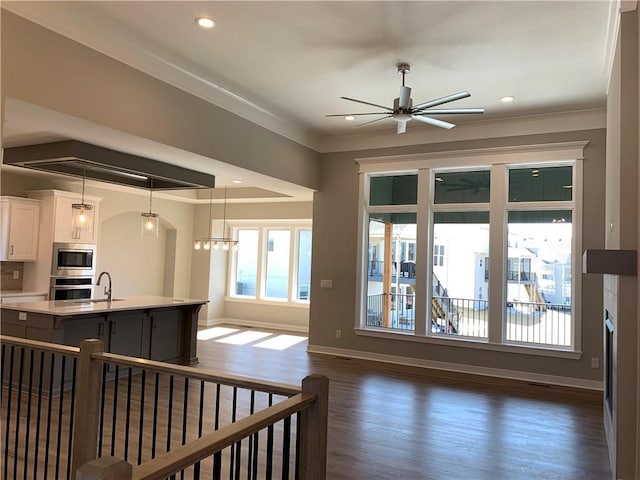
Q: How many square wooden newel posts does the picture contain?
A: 3